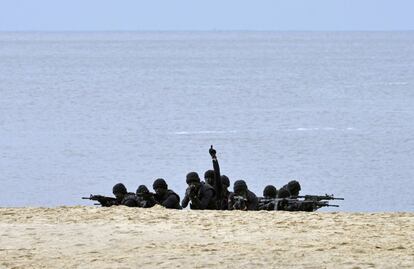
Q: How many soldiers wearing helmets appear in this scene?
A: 10